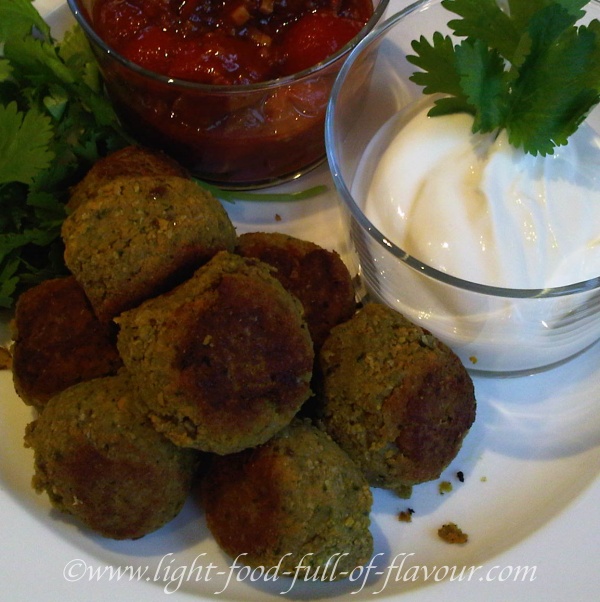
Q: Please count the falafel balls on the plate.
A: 8